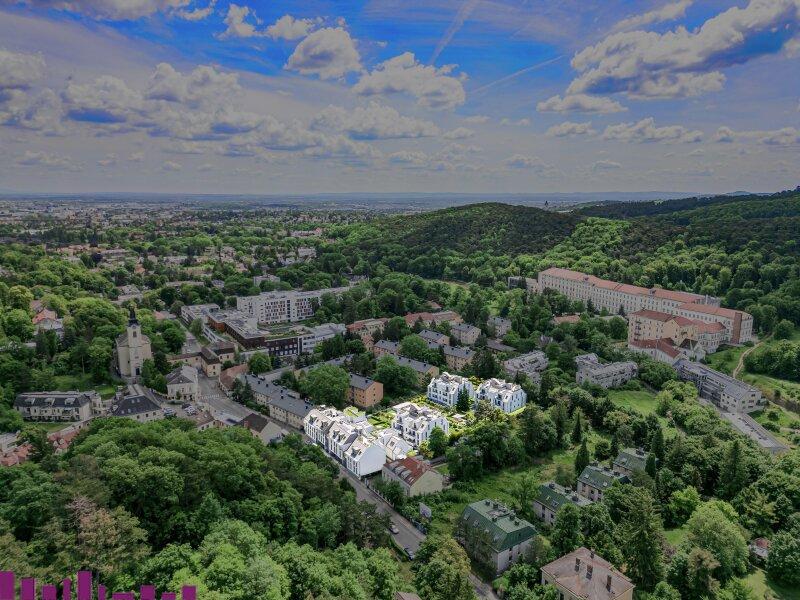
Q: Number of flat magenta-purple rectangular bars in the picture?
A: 10